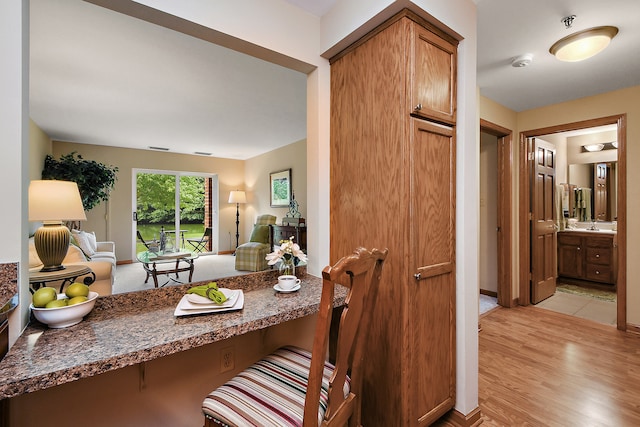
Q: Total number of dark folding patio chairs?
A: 2